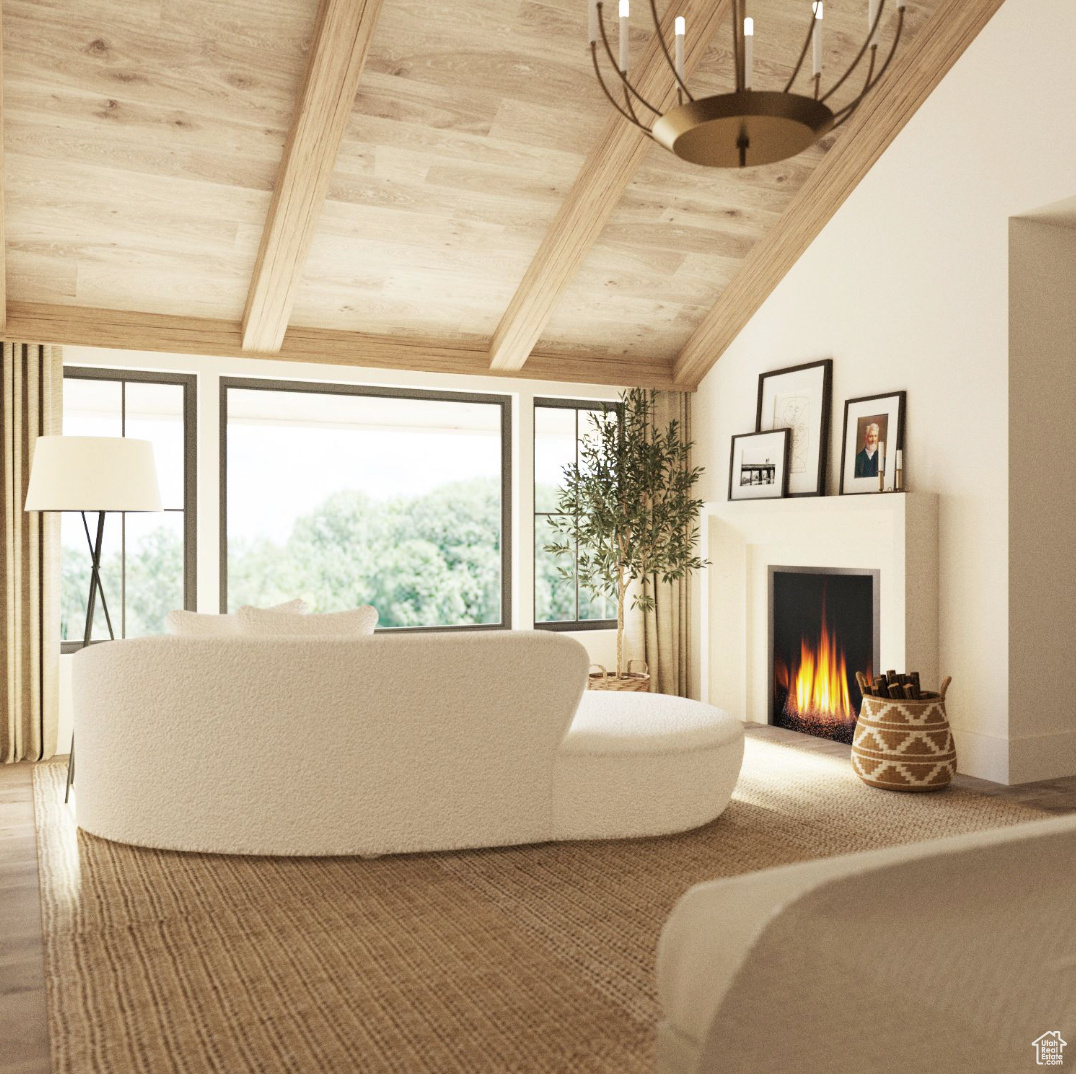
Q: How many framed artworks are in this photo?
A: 3